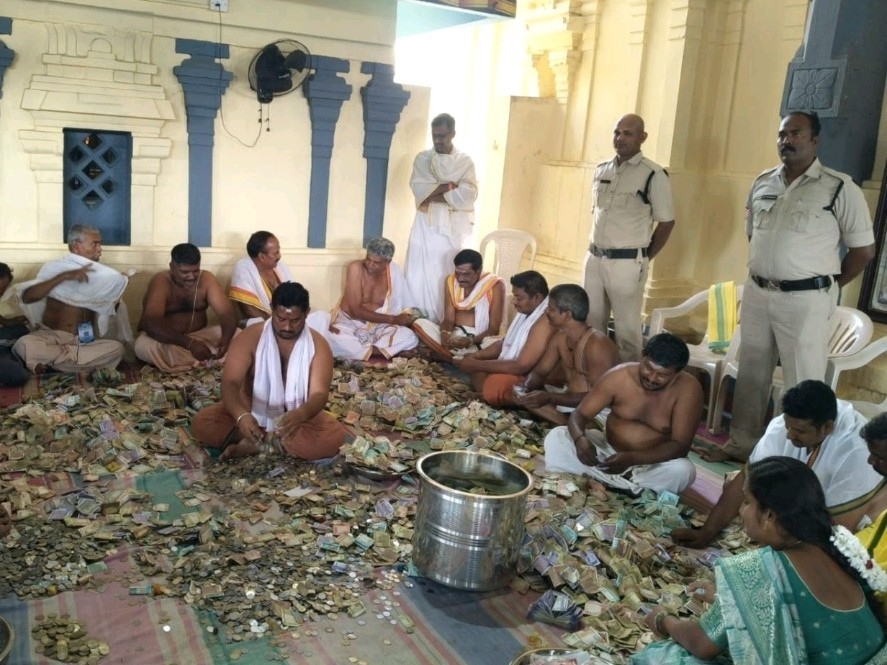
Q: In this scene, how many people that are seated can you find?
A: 13